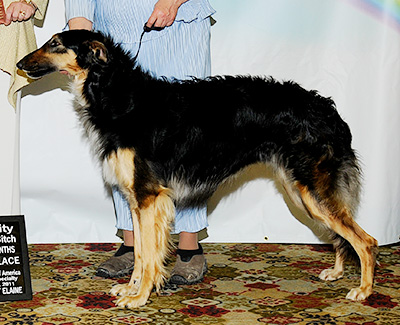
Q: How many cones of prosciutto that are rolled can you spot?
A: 0